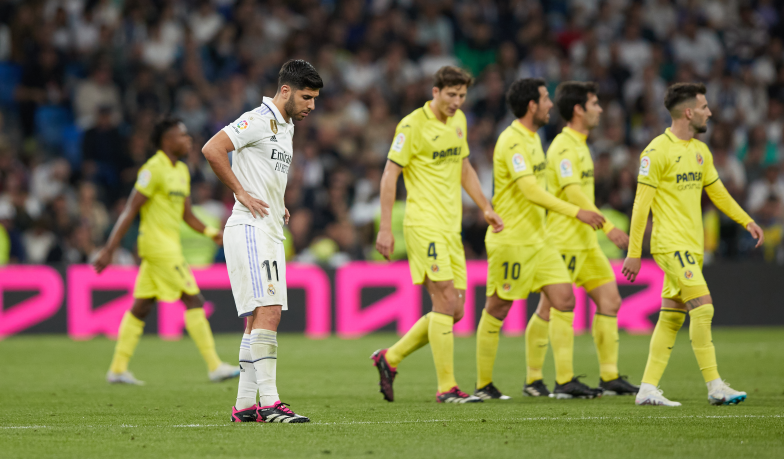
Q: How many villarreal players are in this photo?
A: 5